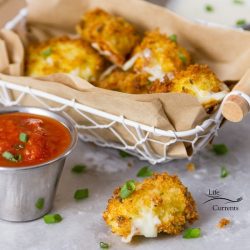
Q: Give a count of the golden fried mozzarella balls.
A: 6